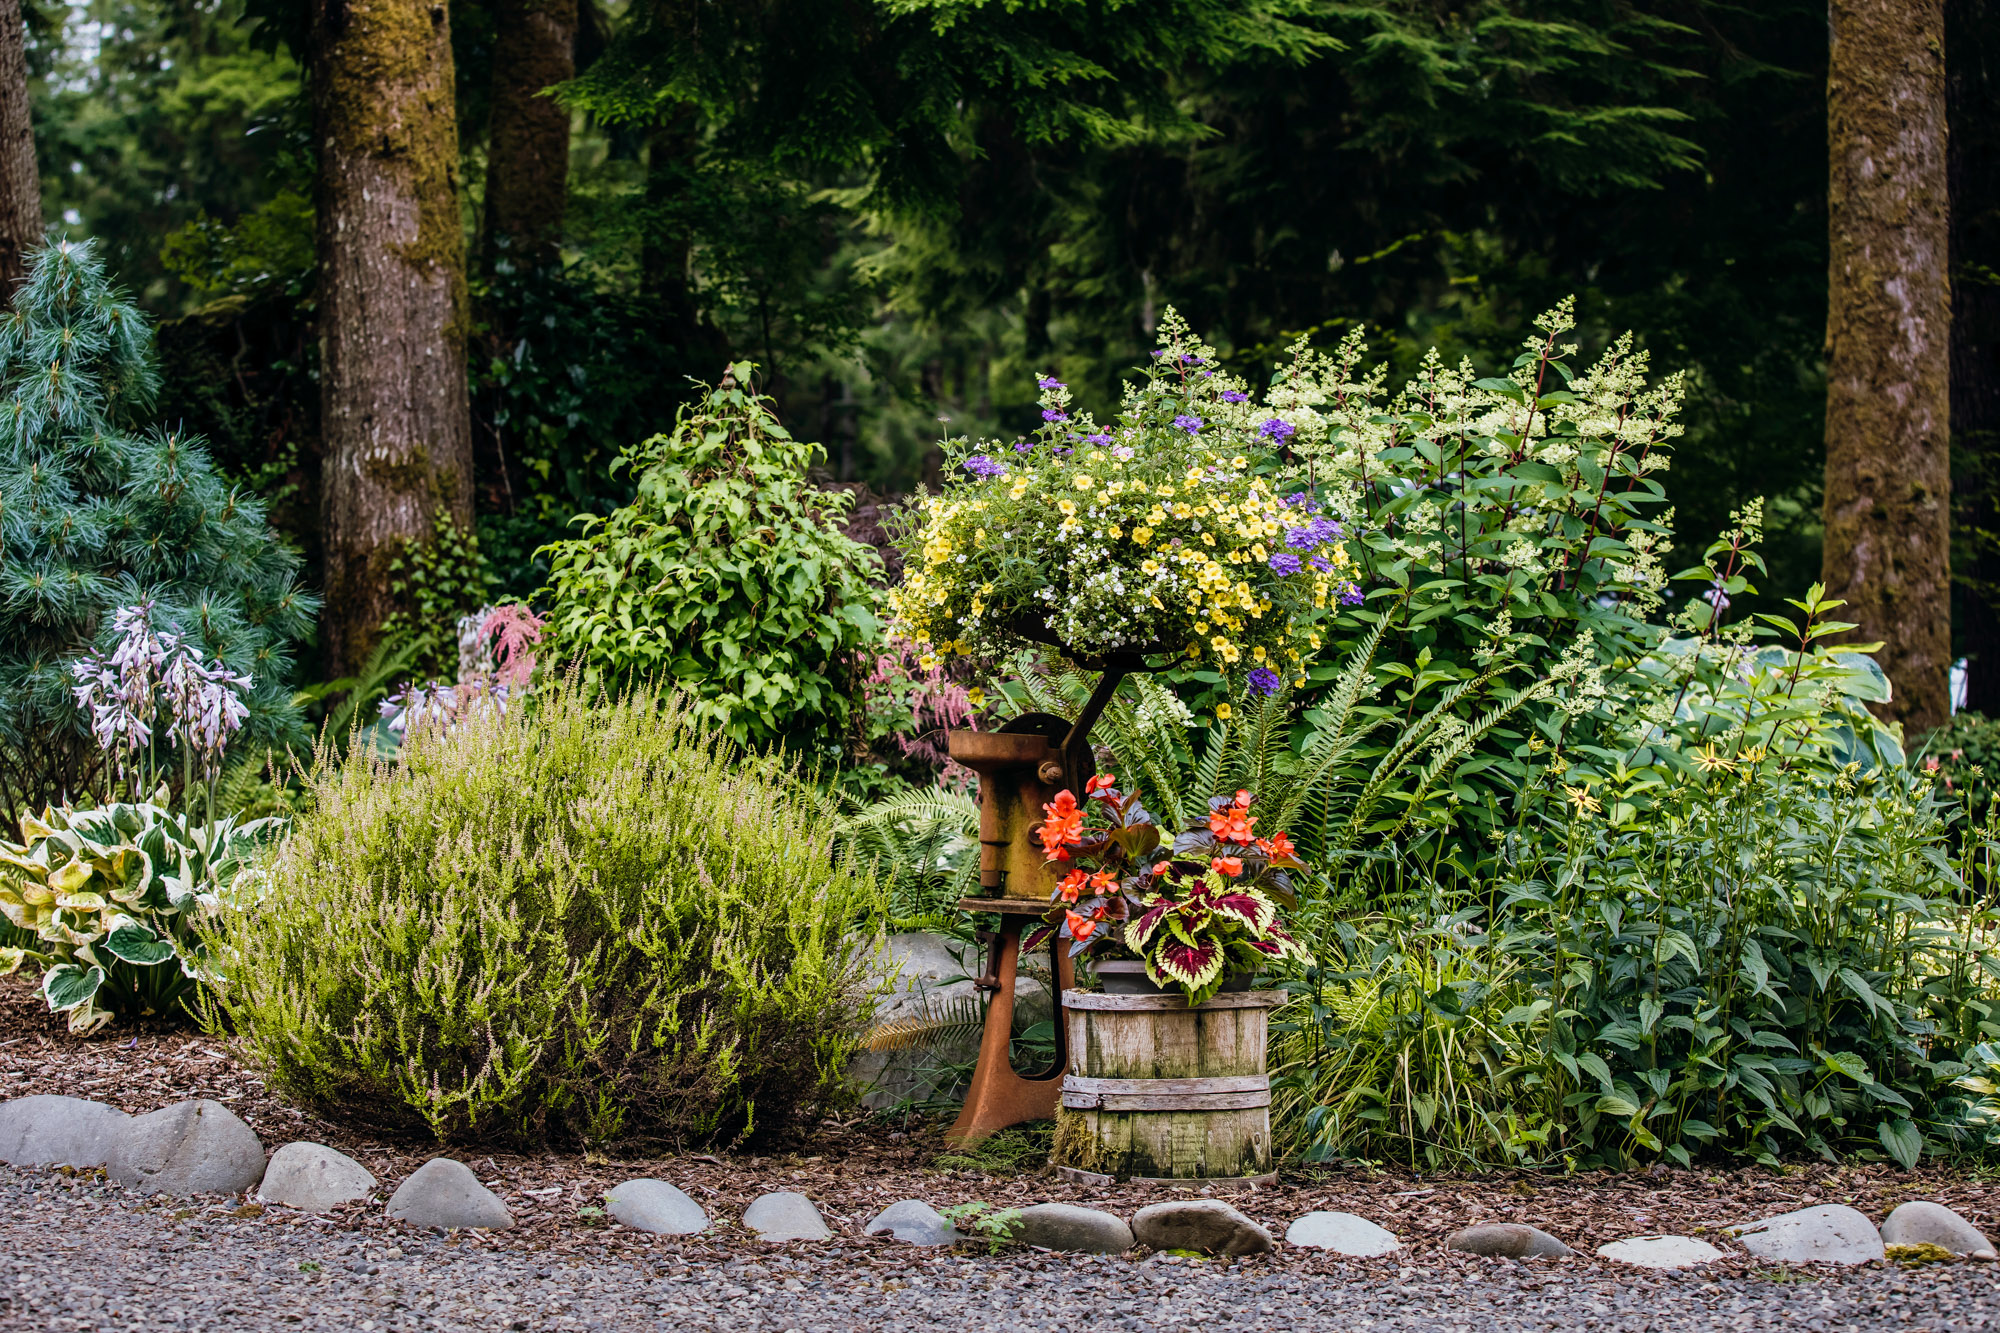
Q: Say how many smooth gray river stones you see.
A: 14